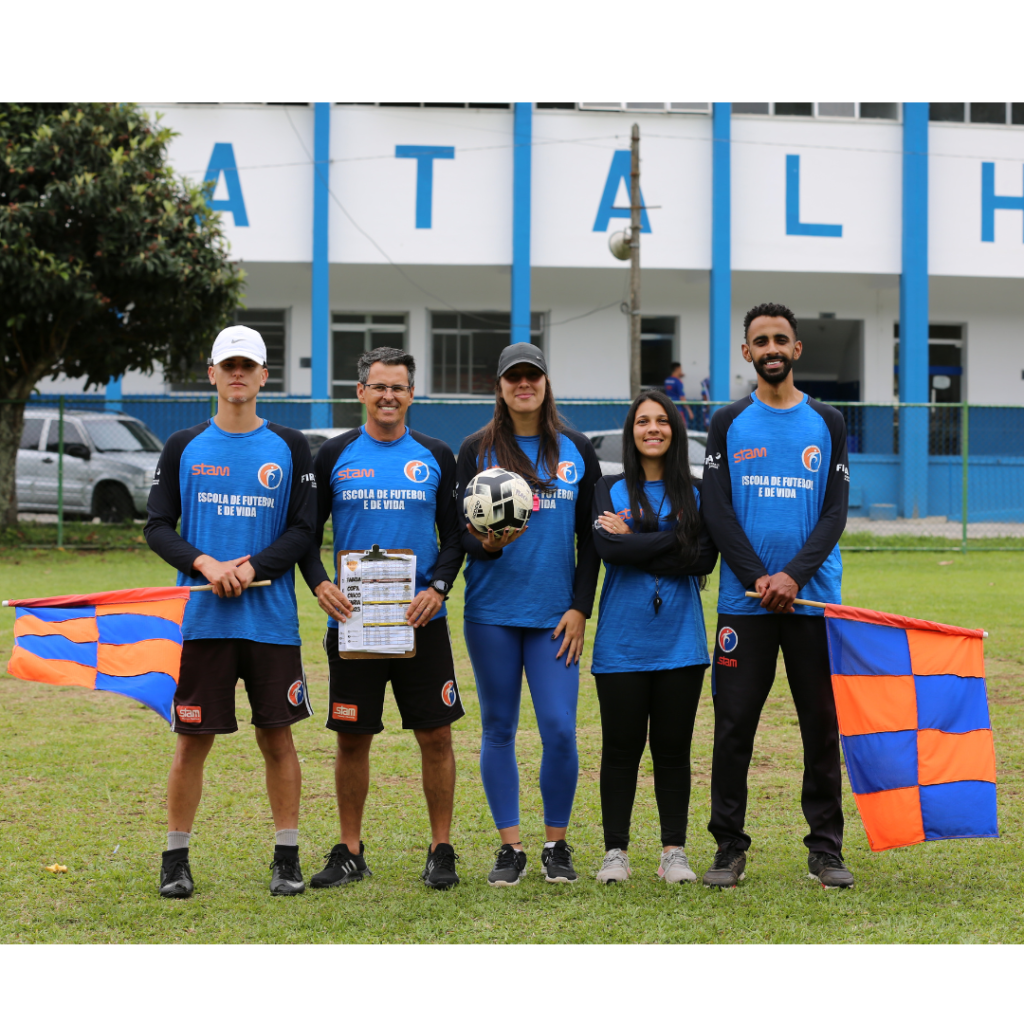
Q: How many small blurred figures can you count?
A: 2